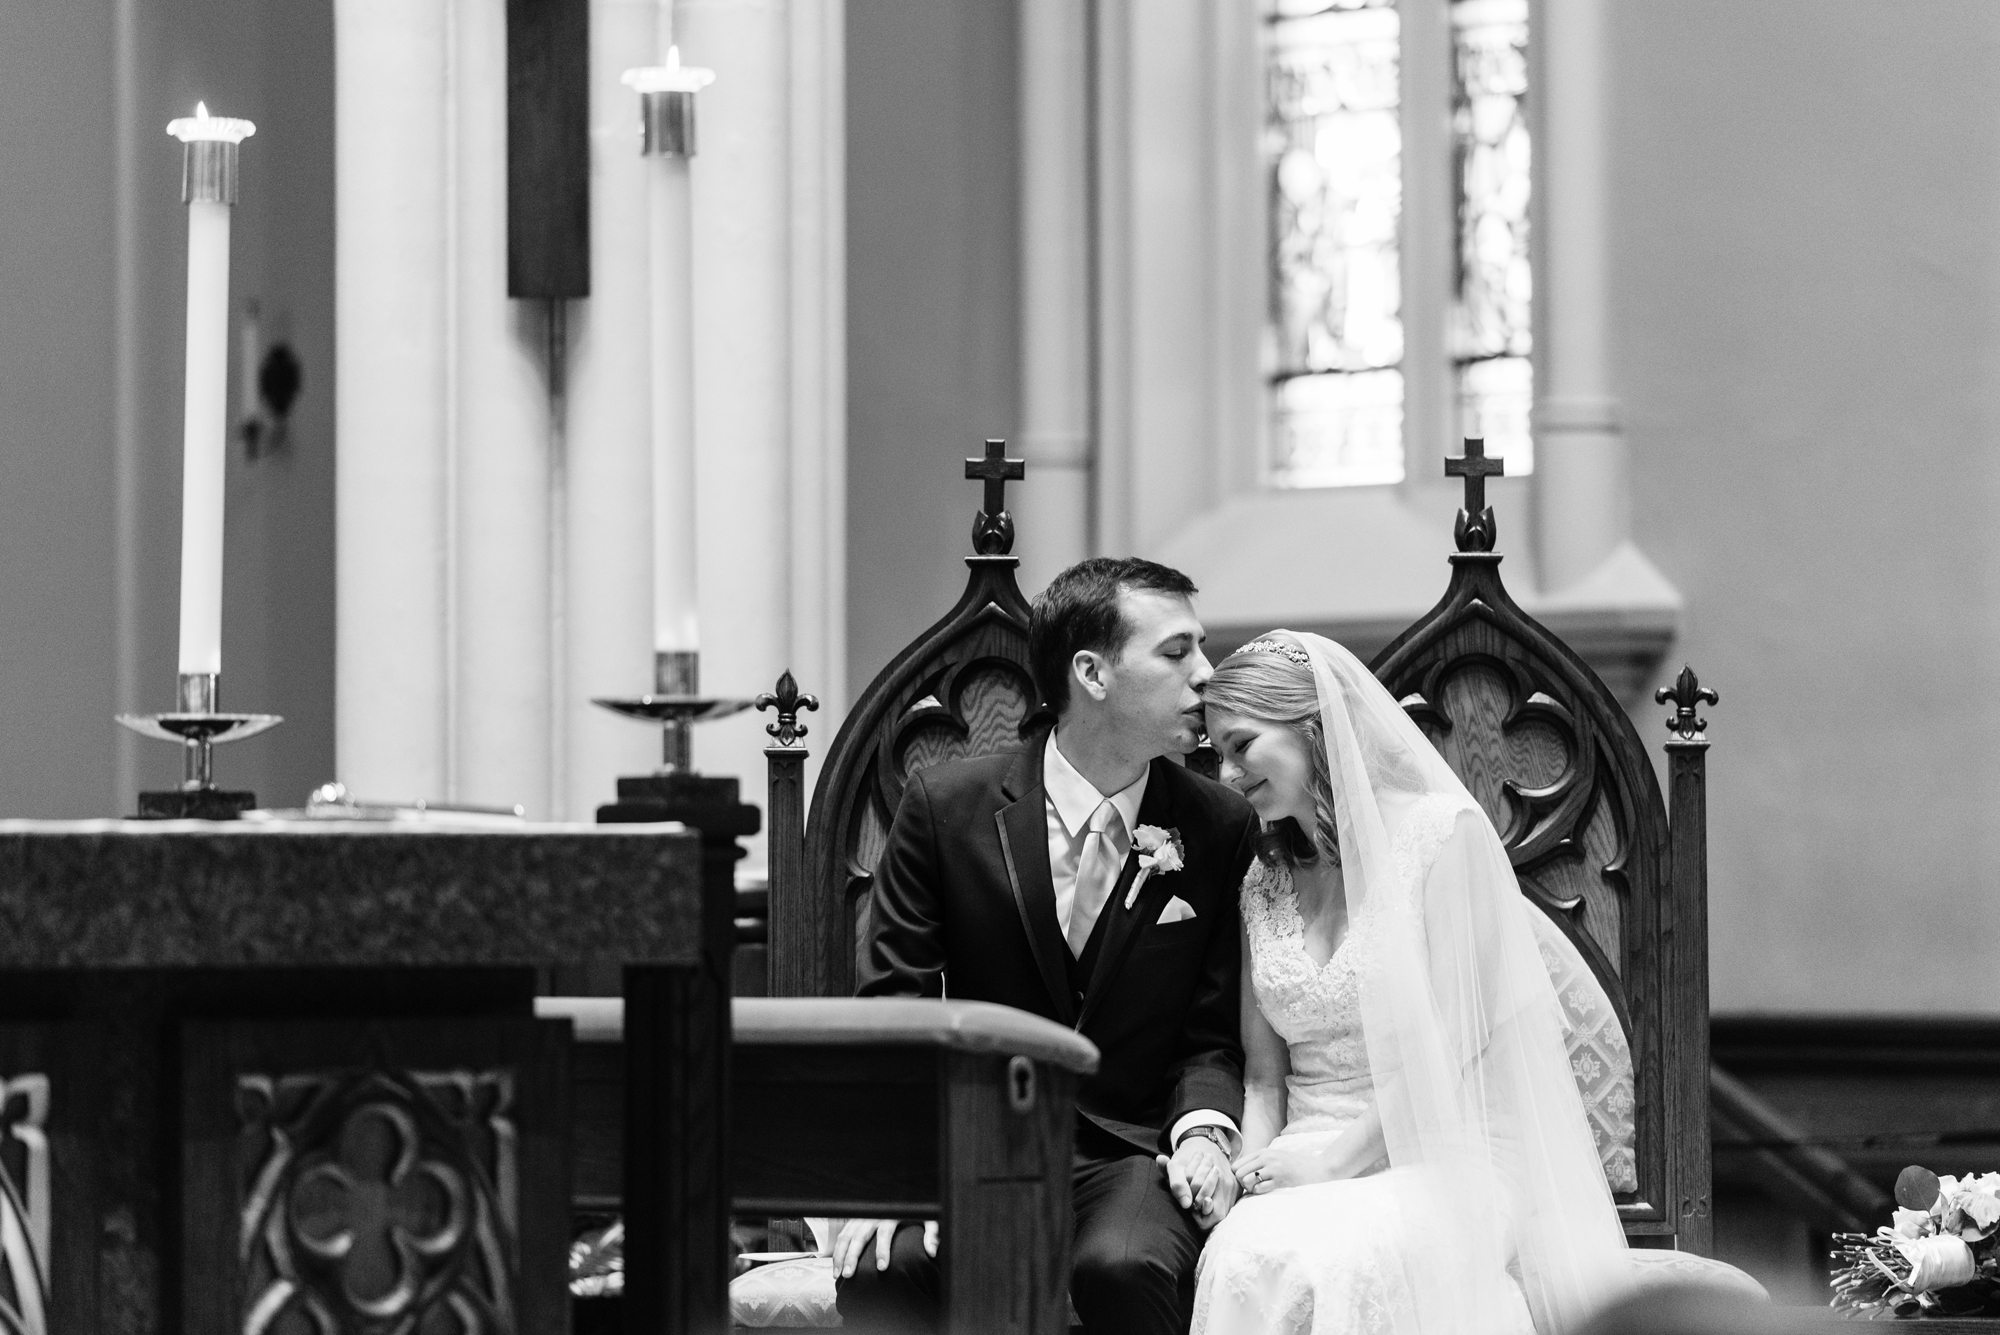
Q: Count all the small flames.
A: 2